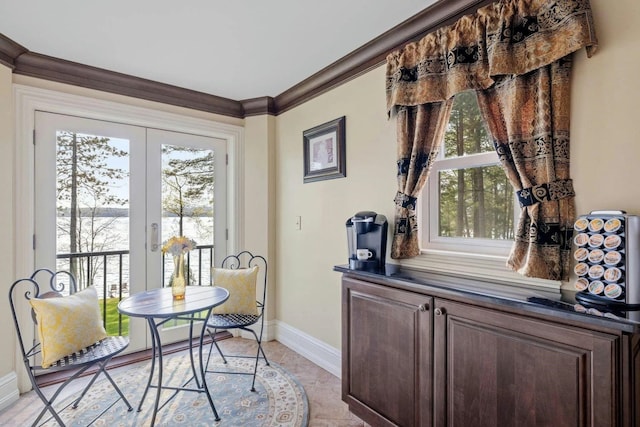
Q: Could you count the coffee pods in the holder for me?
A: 15